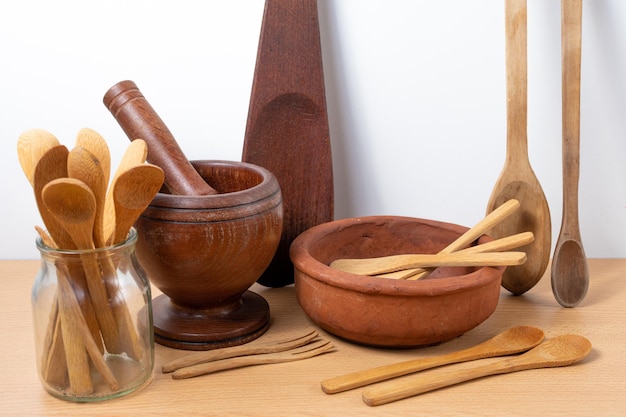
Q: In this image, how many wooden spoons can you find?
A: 11